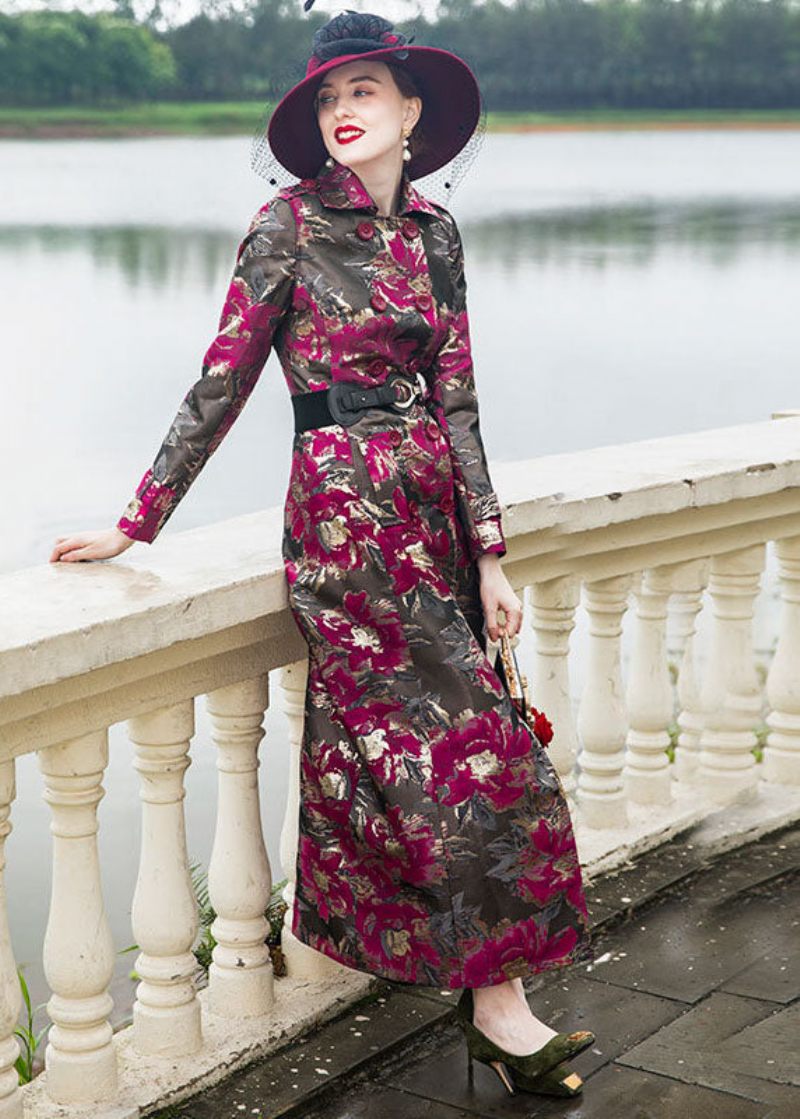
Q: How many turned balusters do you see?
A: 11